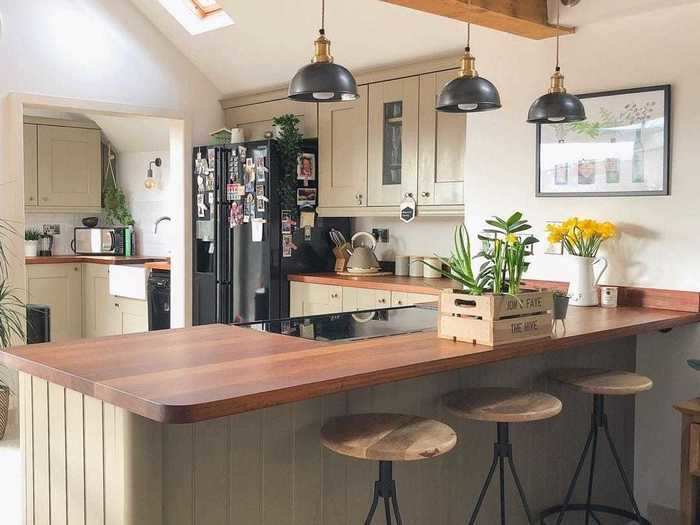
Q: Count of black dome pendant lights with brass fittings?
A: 3